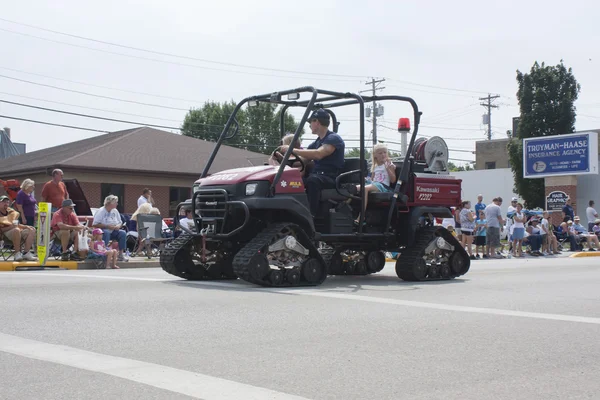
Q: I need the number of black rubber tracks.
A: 4